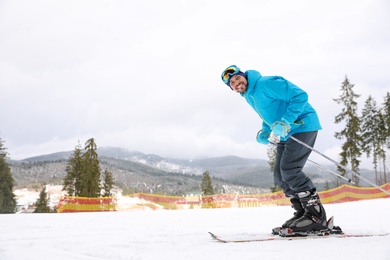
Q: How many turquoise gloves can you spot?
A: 2